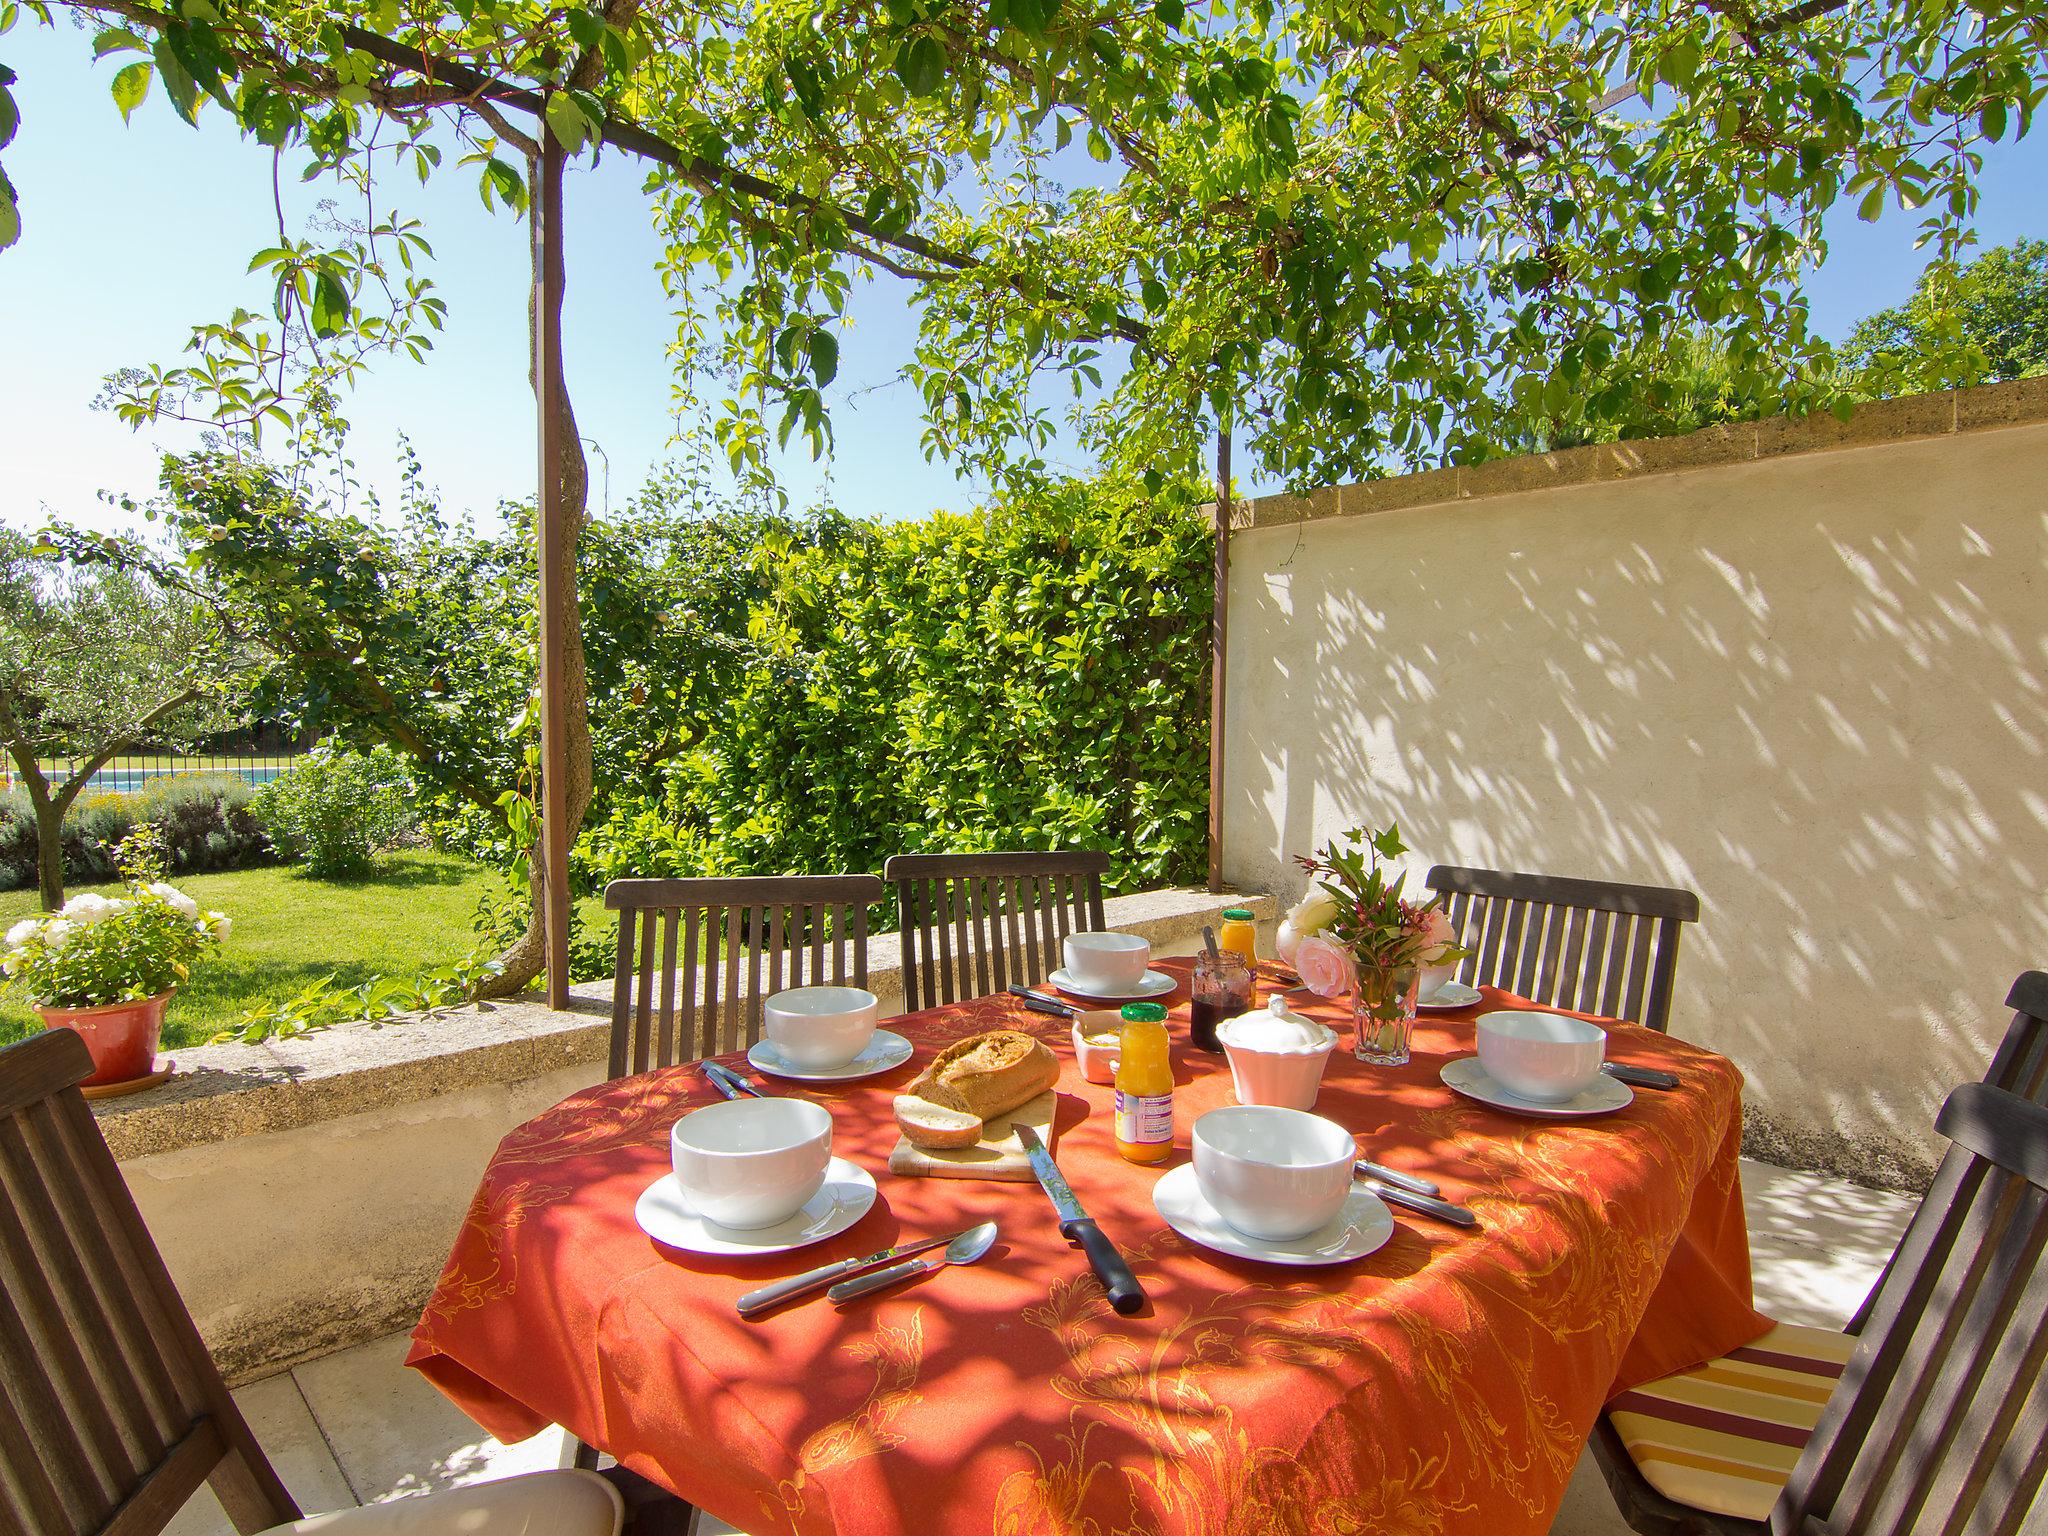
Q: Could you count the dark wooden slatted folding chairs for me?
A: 6